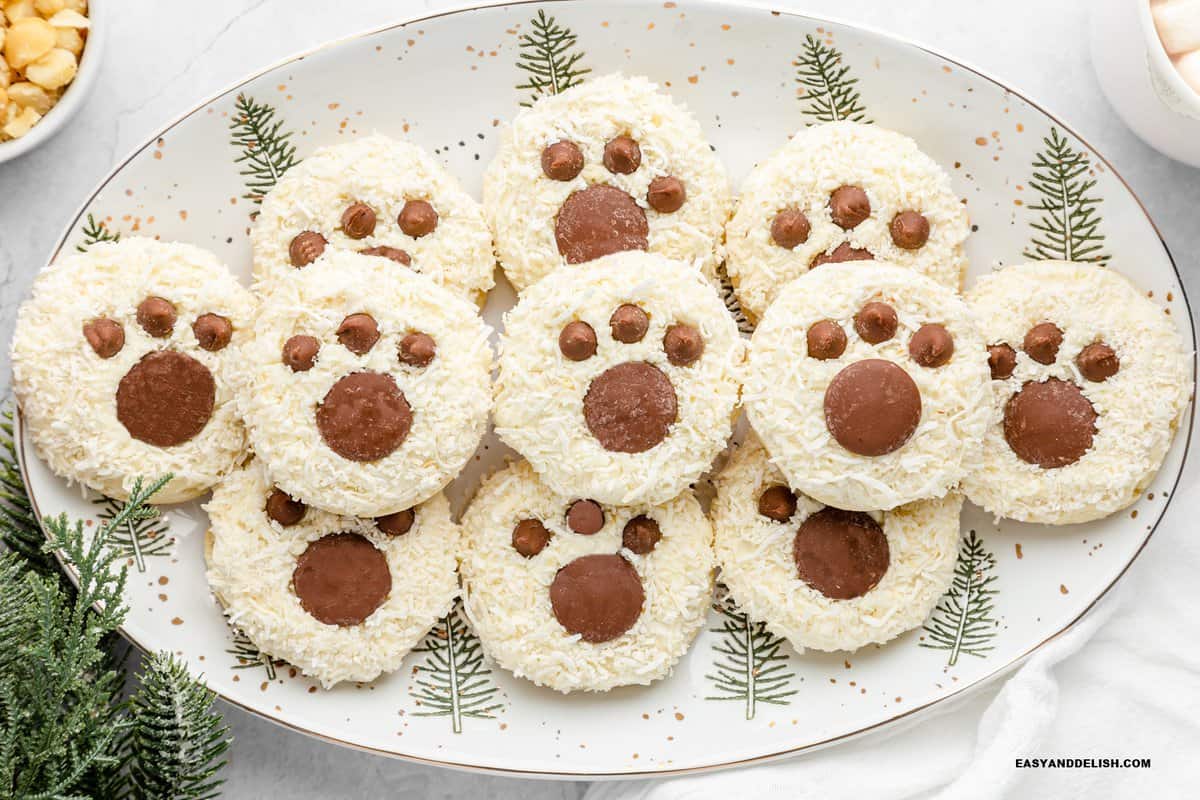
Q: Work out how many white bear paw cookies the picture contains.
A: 11